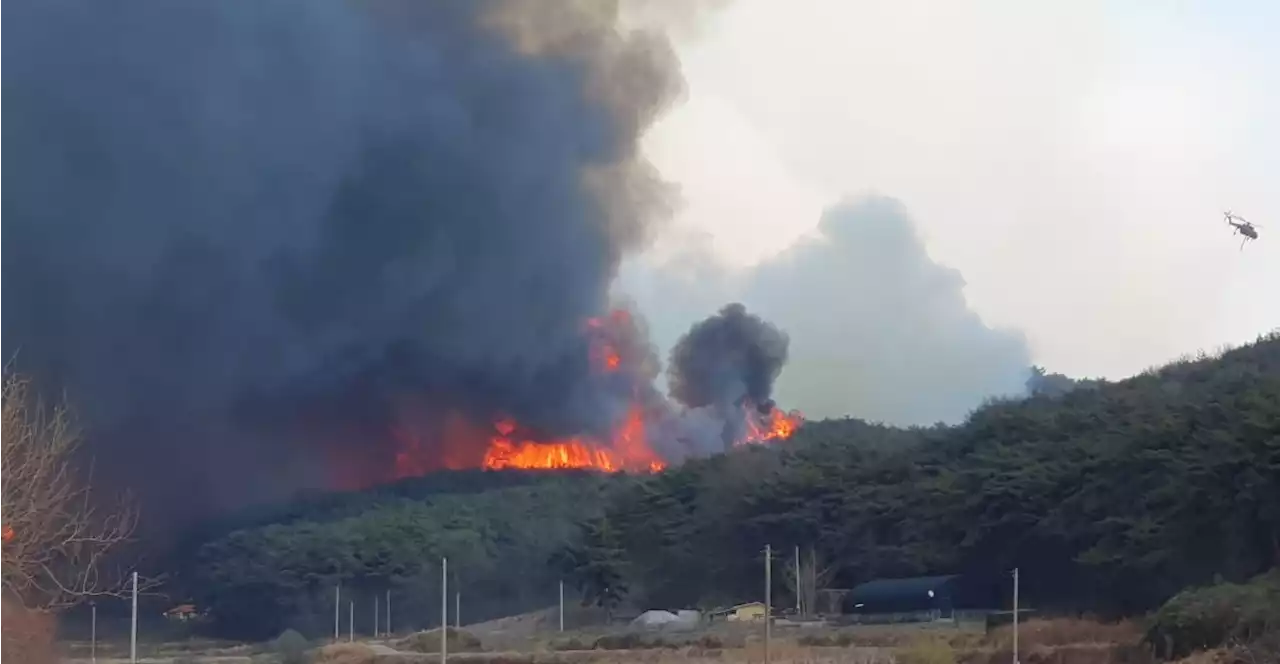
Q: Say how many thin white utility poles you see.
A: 12